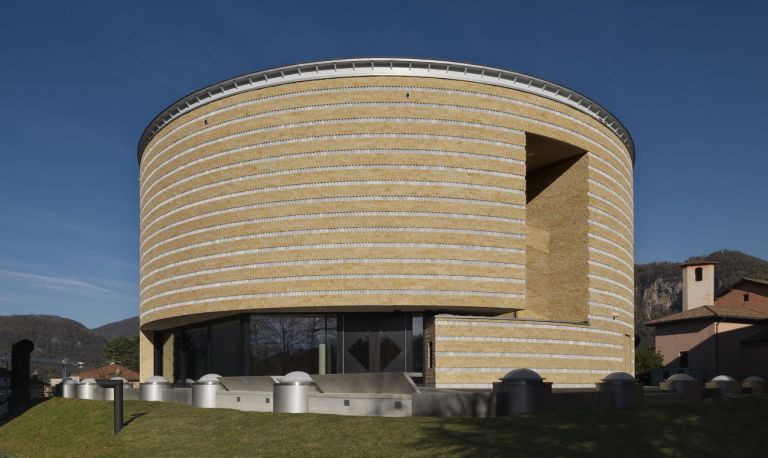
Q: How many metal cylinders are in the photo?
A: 11